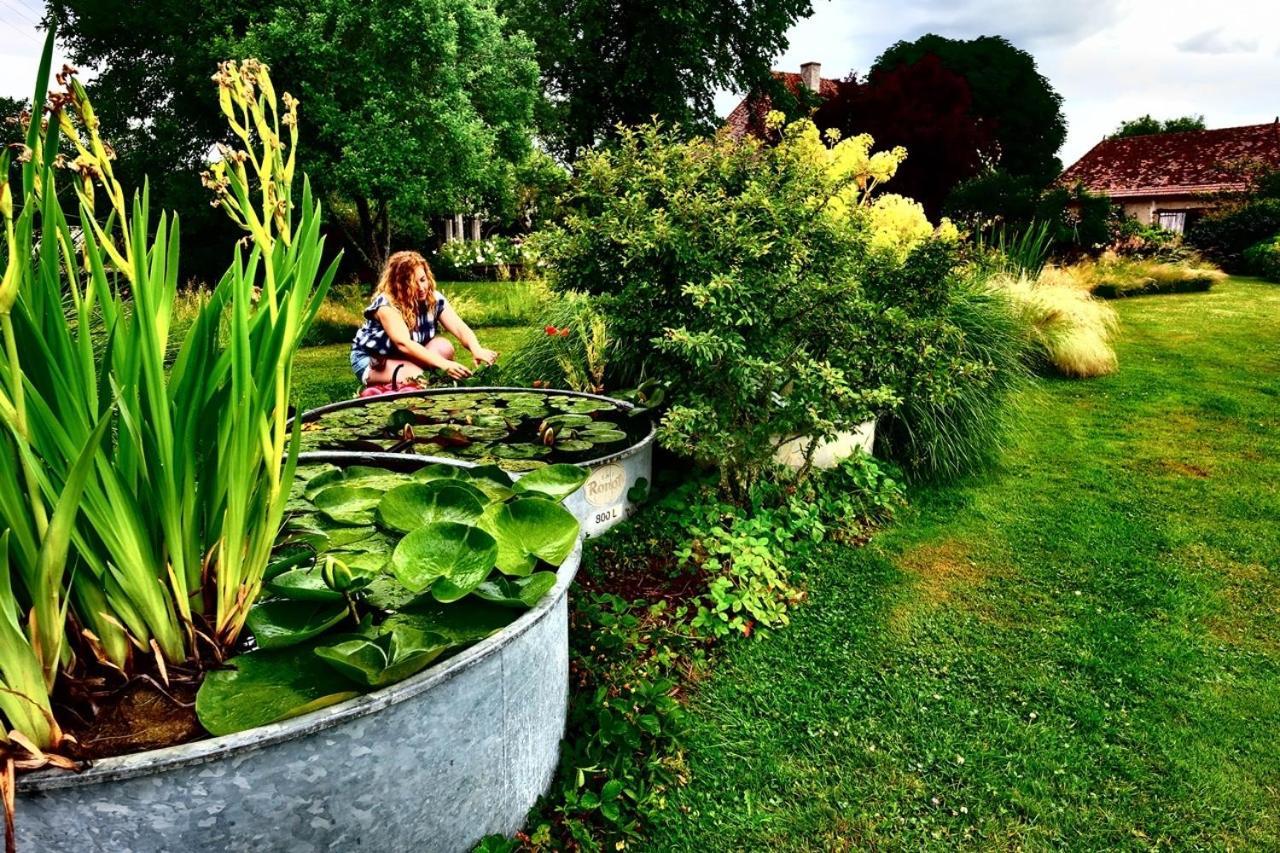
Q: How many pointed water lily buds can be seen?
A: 3